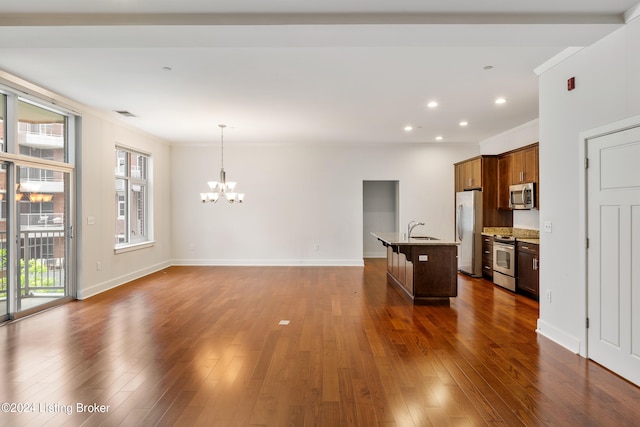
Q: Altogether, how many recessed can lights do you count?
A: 5